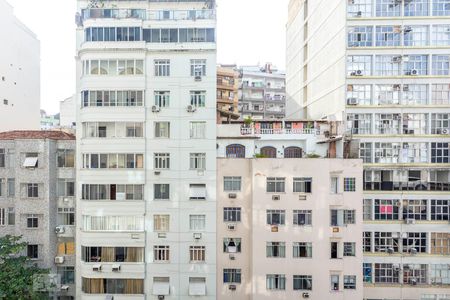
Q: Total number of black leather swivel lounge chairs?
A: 0